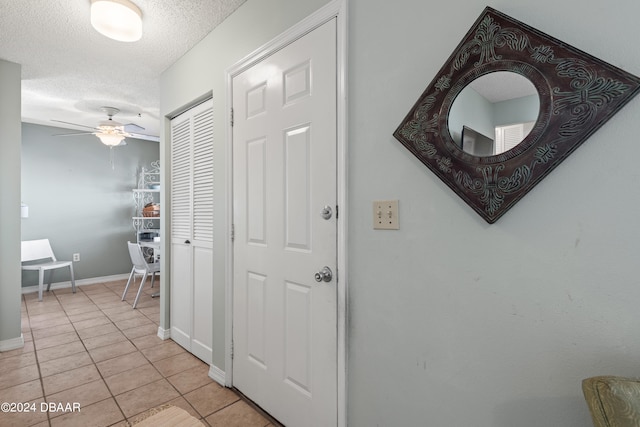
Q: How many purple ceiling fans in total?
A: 0